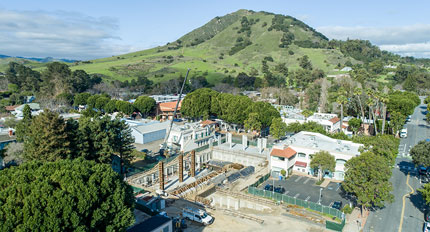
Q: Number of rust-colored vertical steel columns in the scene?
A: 3